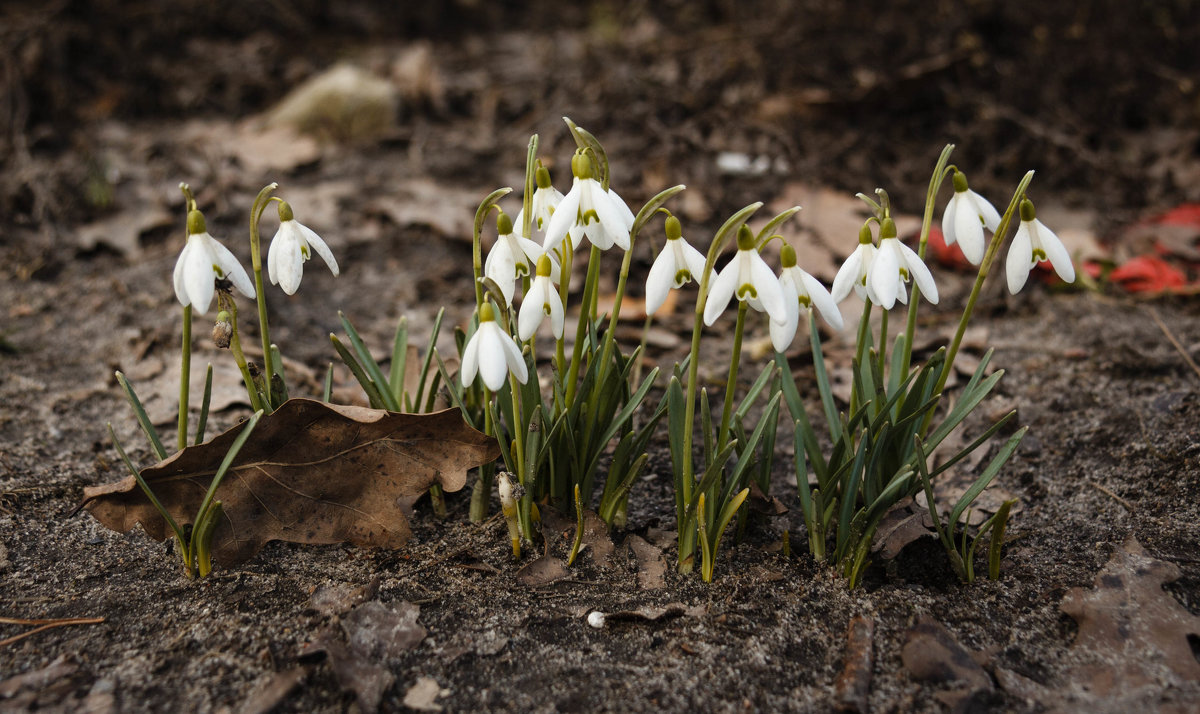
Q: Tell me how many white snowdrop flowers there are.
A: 14